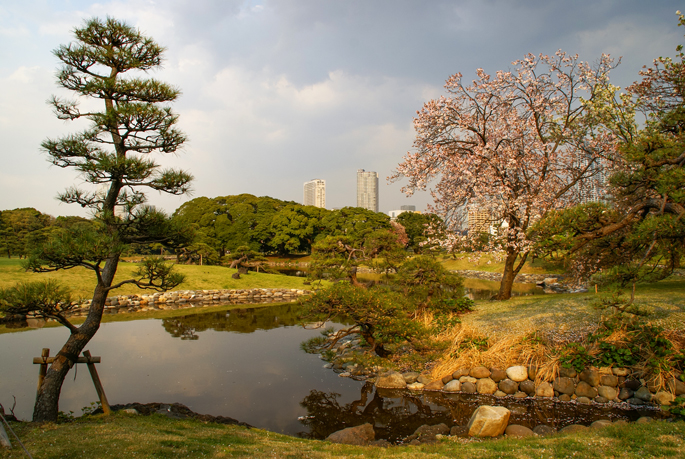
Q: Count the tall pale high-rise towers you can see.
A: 2